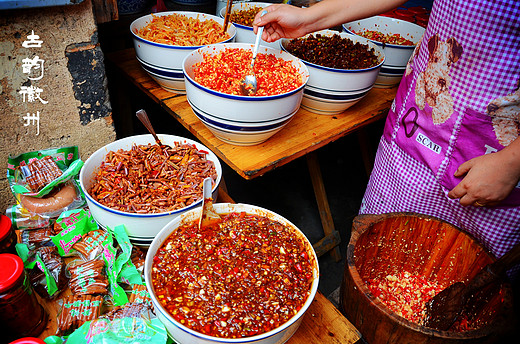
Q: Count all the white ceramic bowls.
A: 7